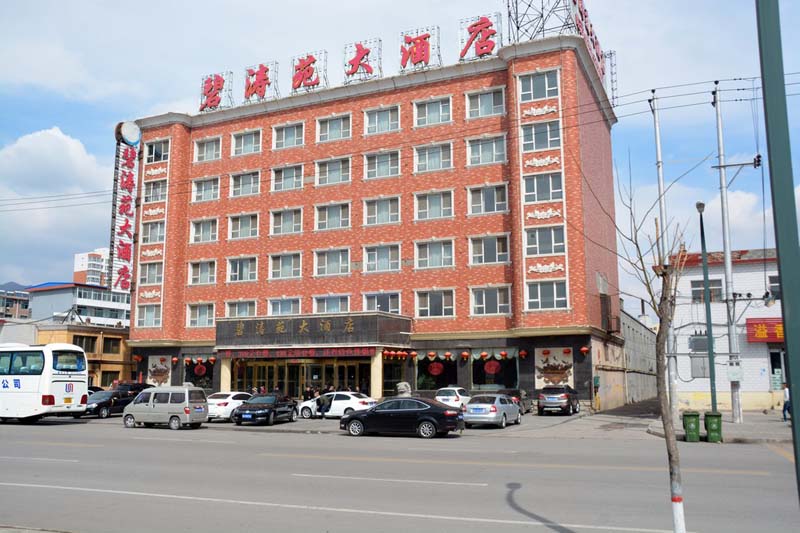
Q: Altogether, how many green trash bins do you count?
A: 2